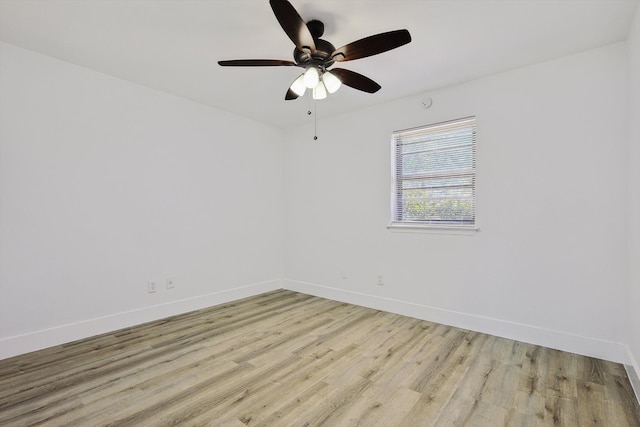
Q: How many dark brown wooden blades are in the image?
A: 5